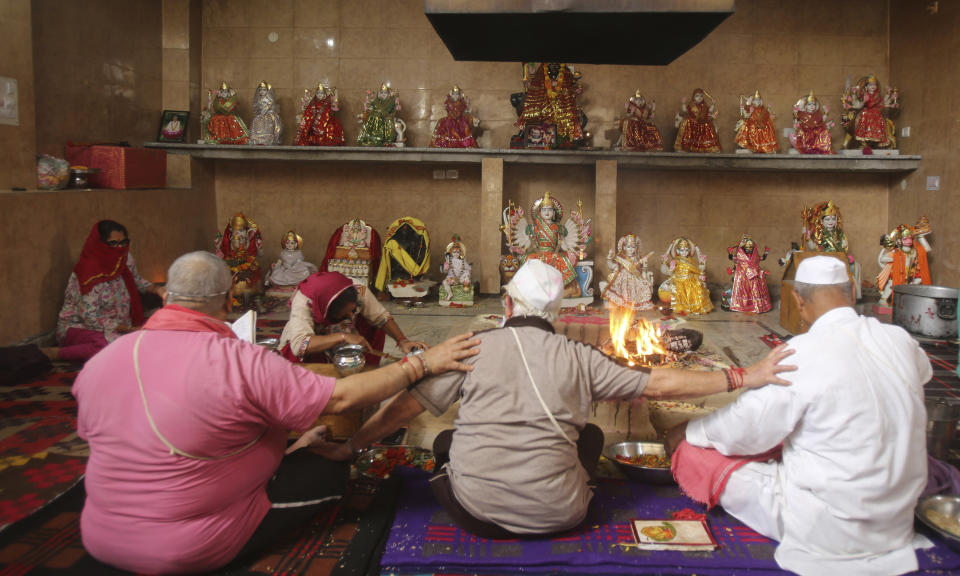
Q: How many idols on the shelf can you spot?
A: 11